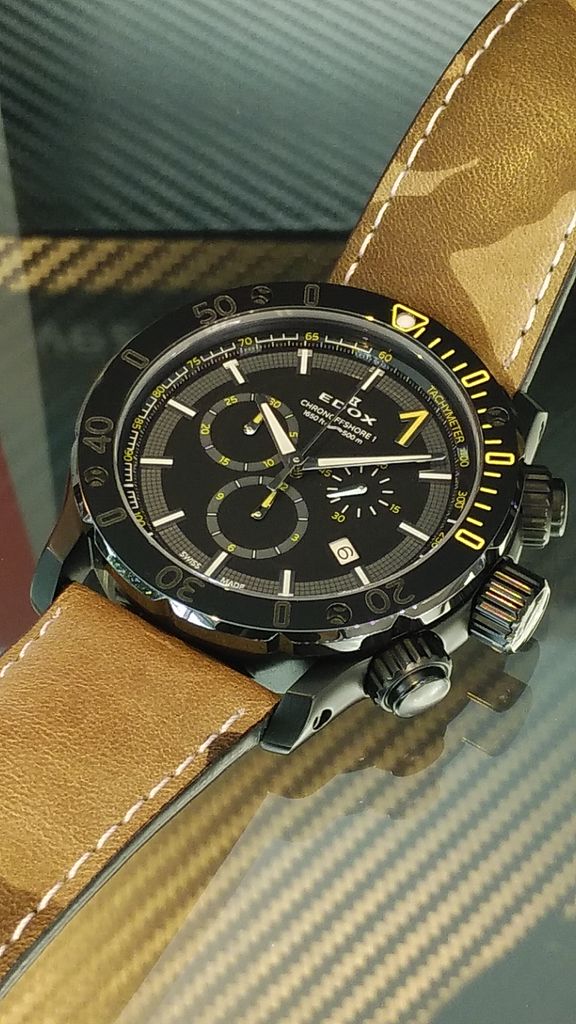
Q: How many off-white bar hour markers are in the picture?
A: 11